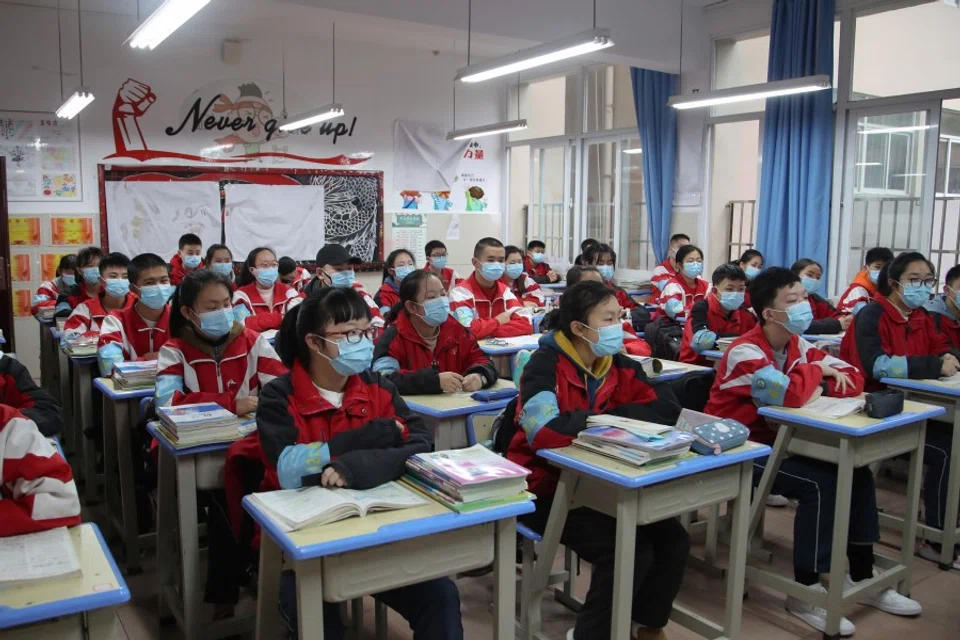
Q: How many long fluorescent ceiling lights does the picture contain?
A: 6